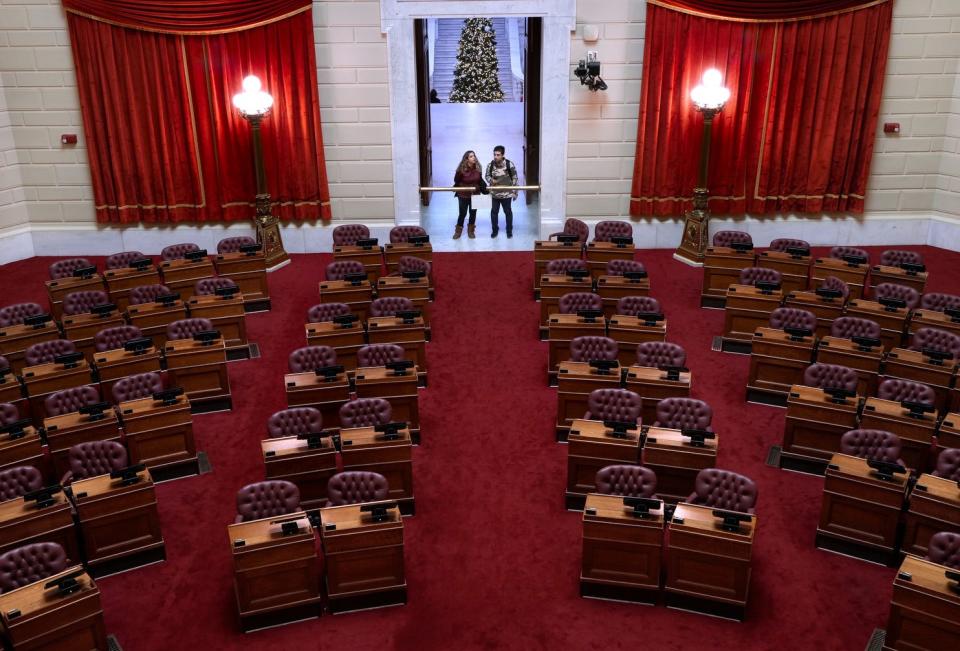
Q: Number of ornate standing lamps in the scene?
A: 2